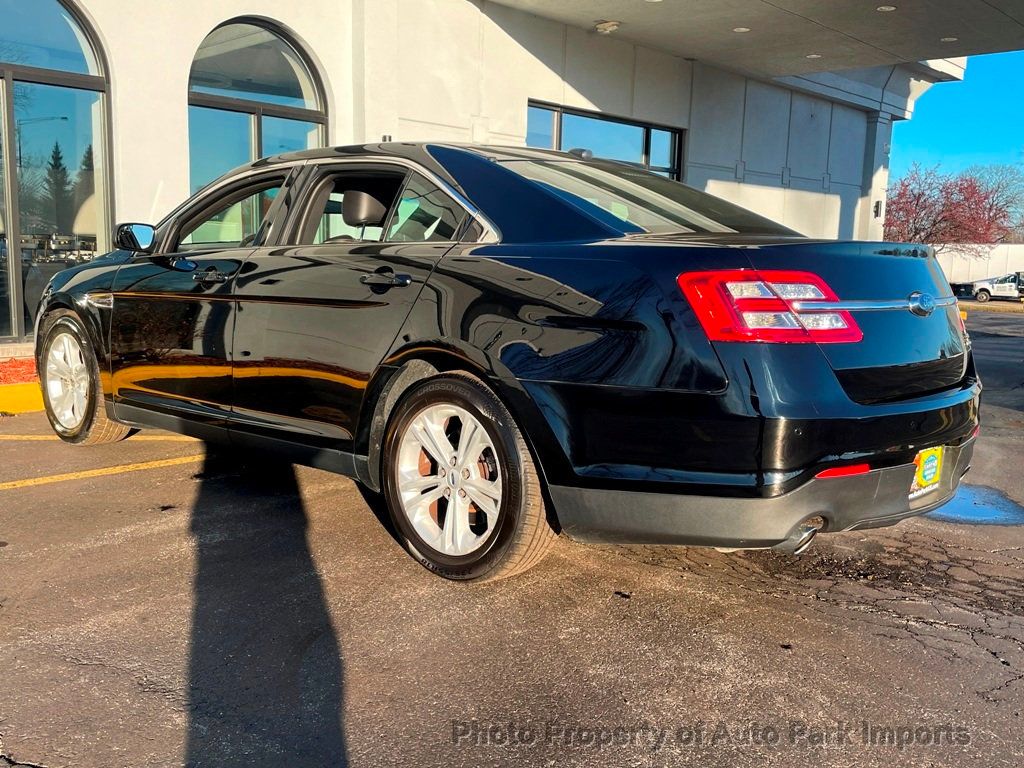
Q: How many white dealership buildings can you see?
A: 1